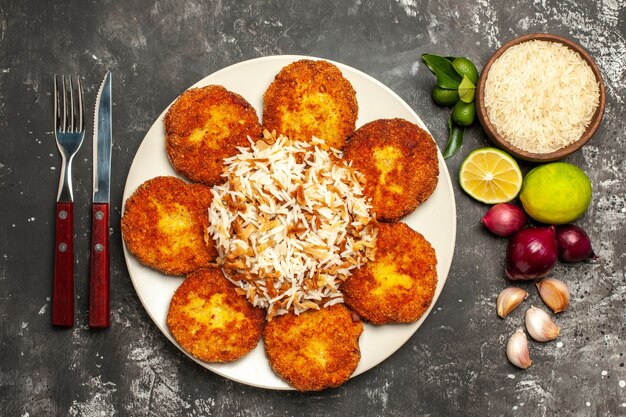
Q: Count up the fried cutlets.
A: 7